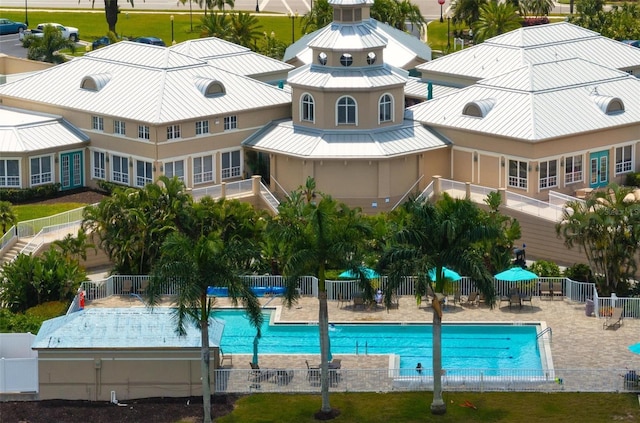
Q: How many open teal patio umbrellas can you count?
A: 4